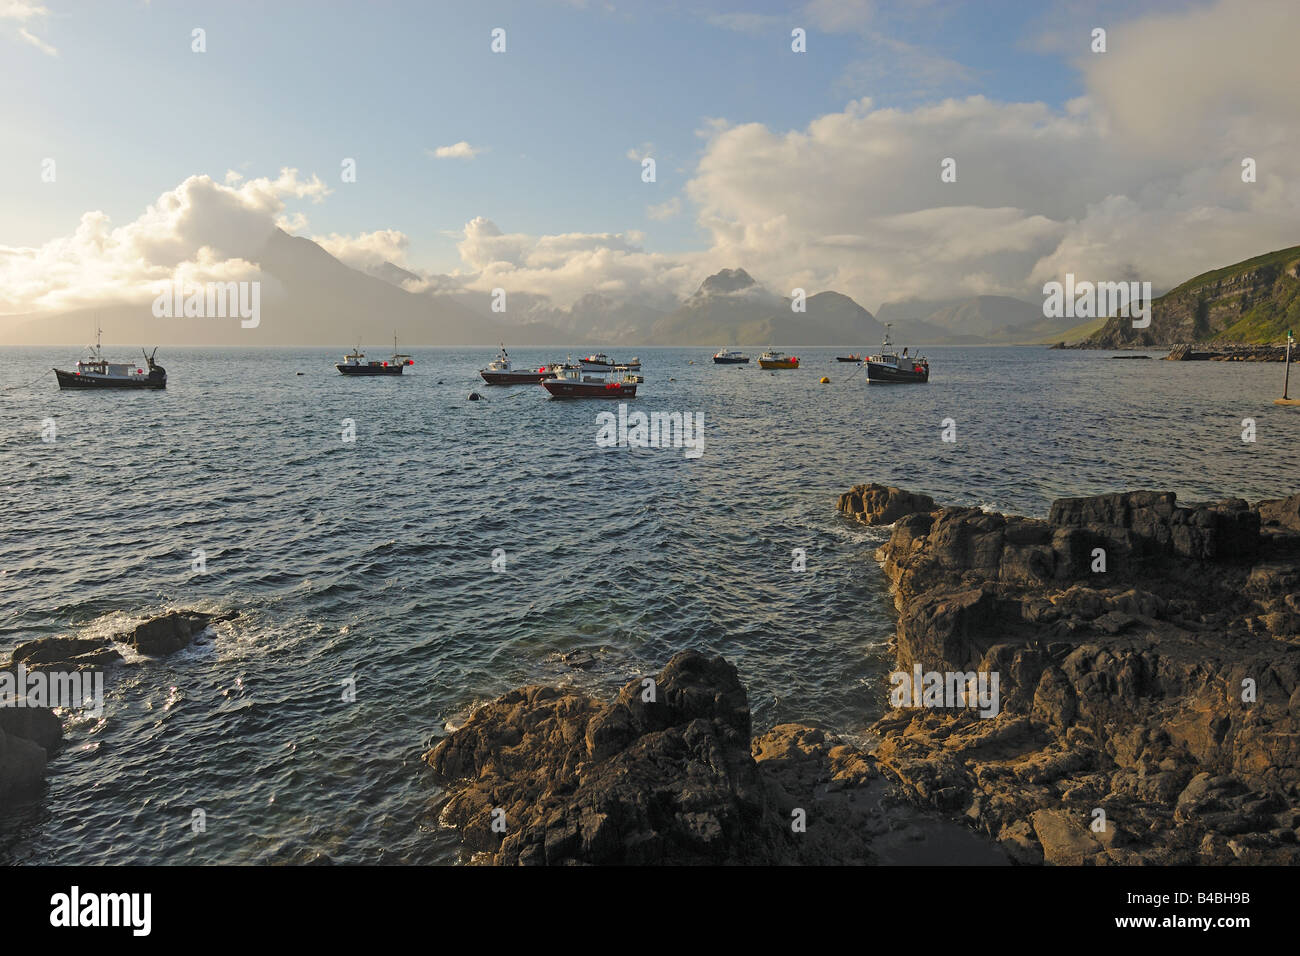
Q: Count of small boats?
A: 9